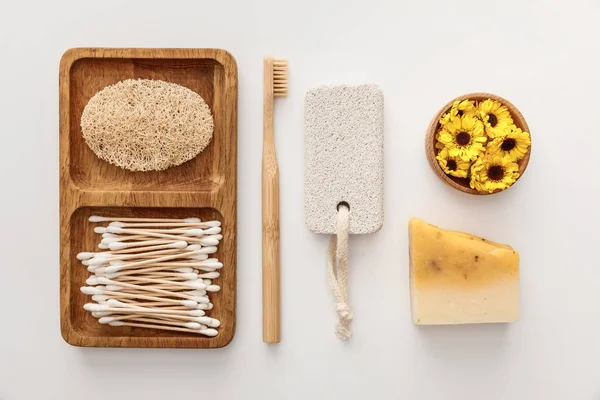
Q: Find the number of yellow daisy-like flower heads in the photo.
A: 6